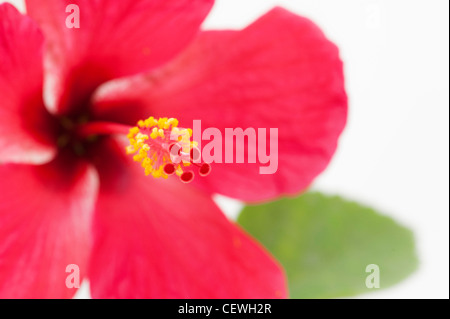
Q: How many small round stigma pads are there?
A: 5